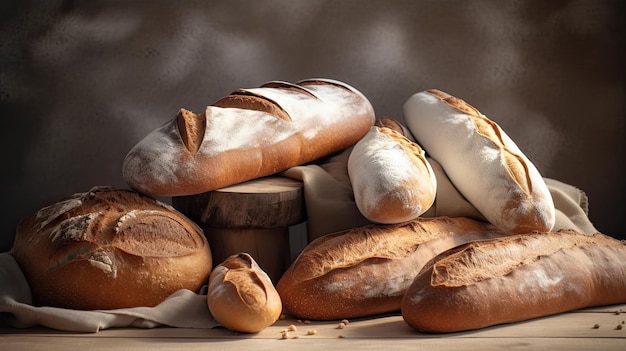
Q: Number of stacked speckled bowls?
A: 0